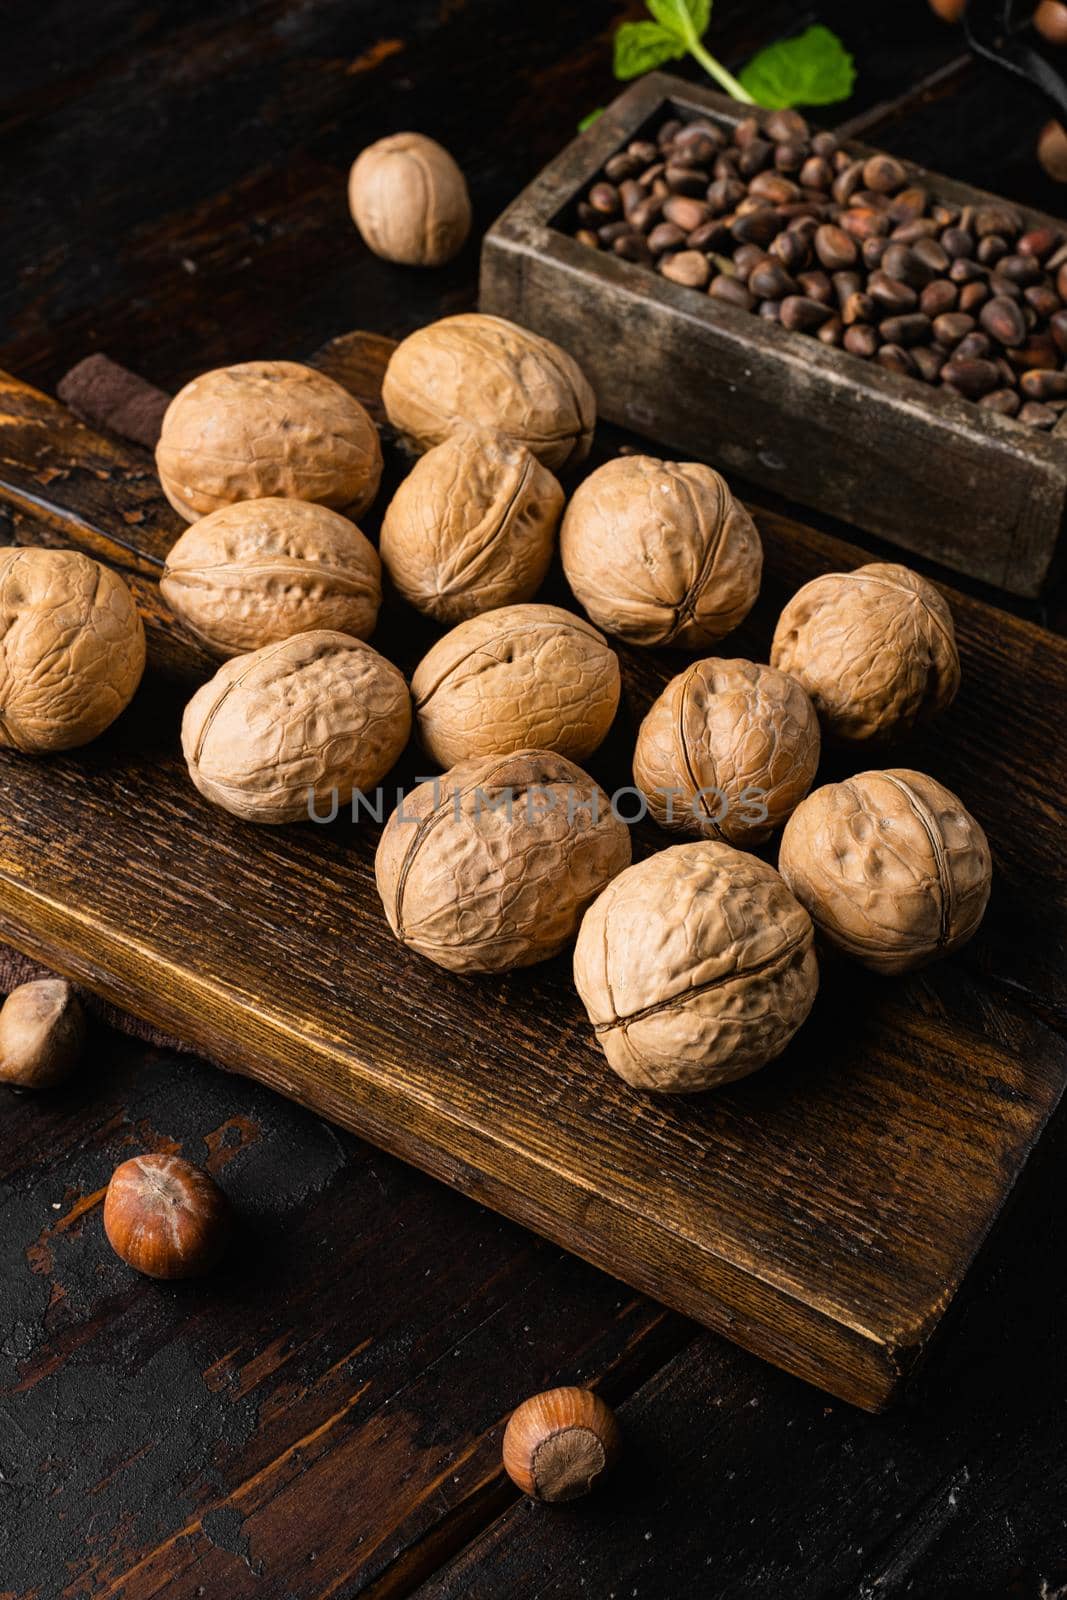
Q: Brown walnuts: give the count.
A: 14